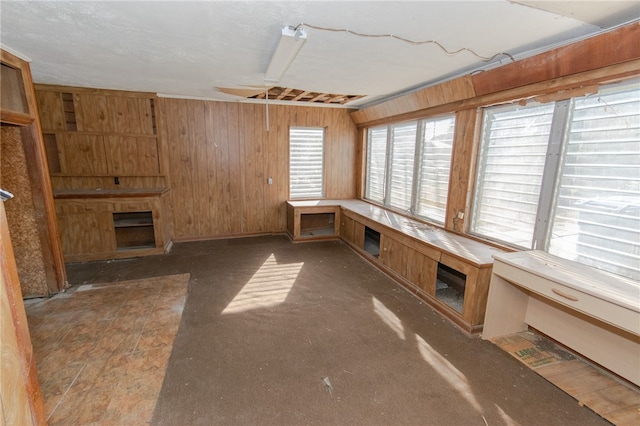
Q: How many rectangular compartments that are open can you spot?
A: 4